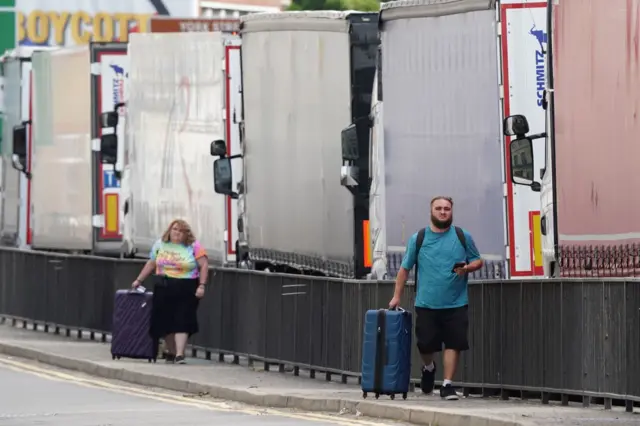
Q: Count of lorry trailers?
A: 6